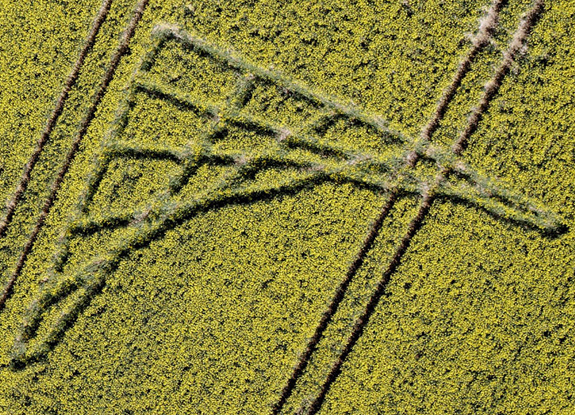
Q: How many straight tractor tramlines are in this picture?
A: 4